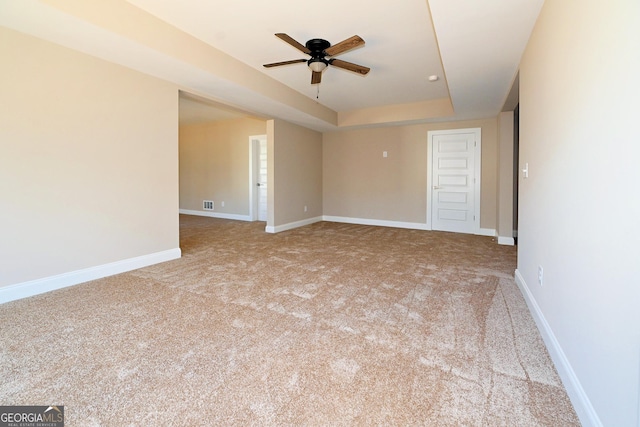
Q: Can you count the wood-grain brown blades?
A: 5